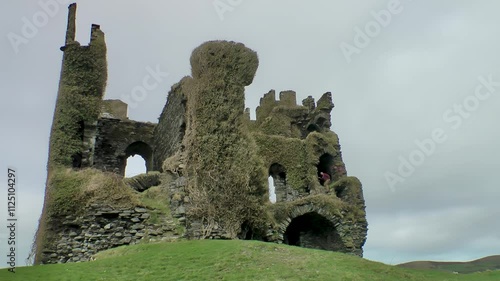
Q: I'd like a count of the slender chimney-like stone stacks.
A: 2